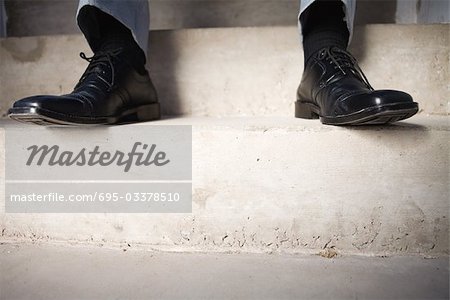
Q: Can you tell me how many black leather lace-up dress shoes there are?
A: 2